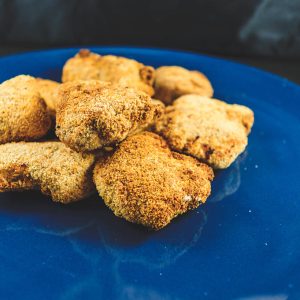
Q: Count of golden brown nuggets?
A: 8